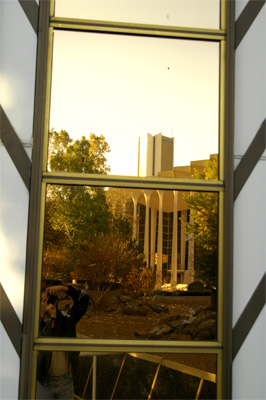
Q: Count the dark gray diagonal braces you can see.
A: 6